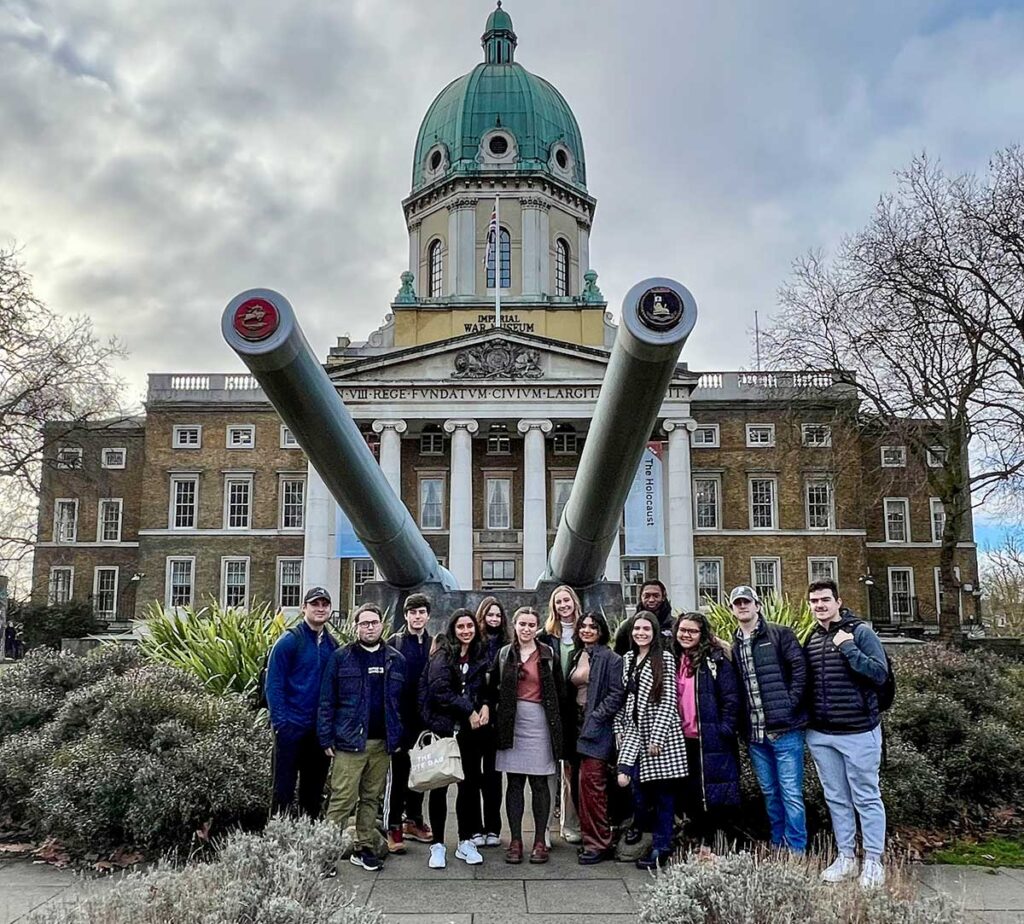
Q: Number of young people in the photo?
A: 13